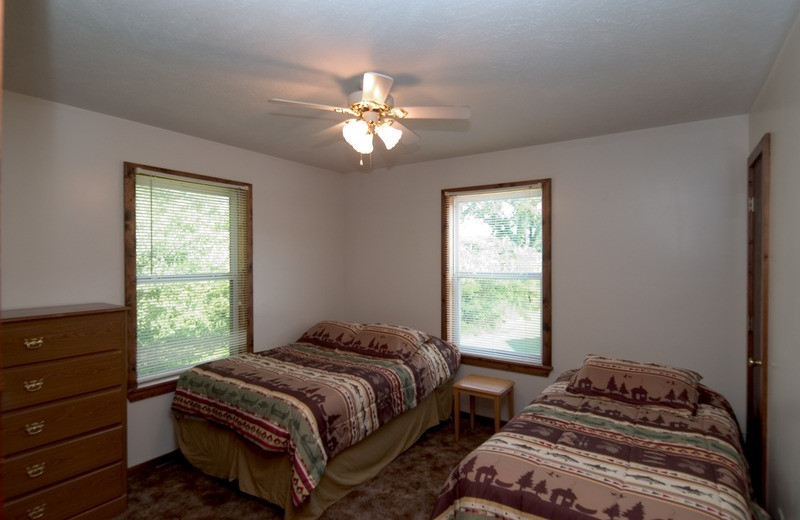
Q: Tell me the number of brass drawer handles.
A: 5